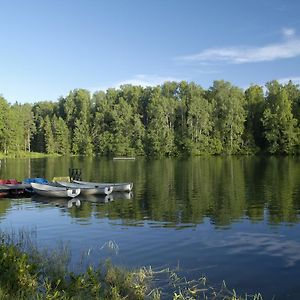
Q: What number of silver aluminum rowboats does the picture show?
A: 3